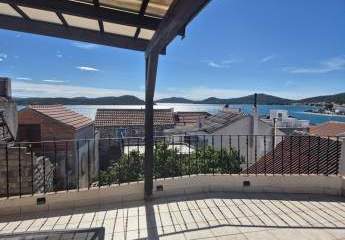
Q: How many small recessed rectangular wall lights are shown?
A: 3